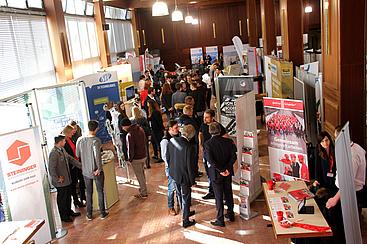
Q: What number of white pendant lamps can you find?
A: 5